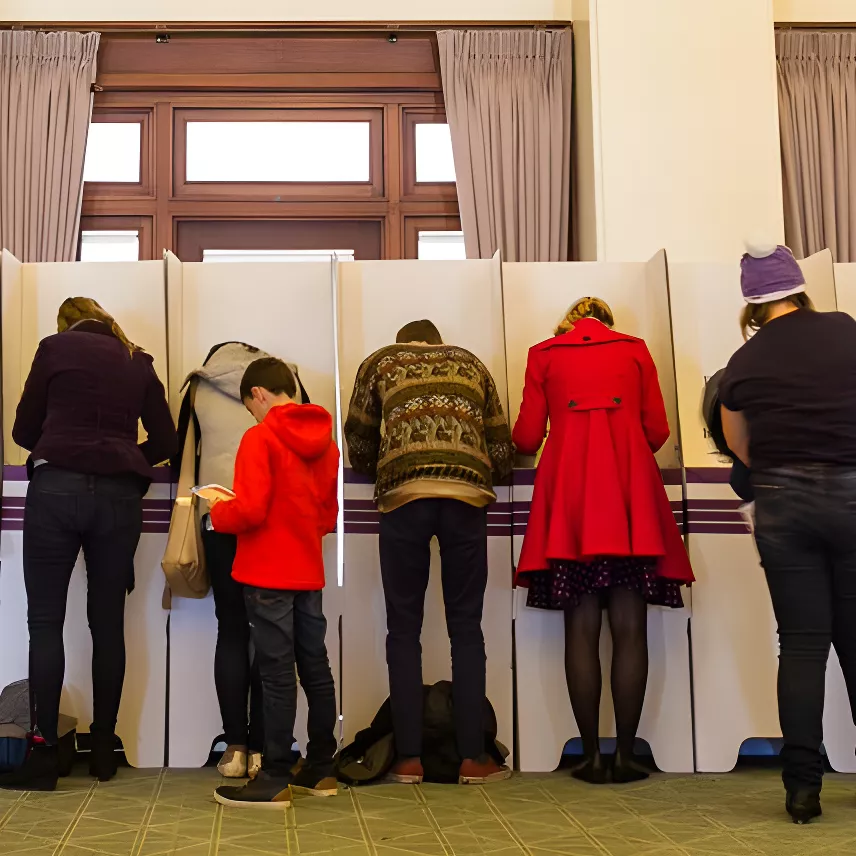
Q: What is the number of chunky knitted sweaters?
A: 1